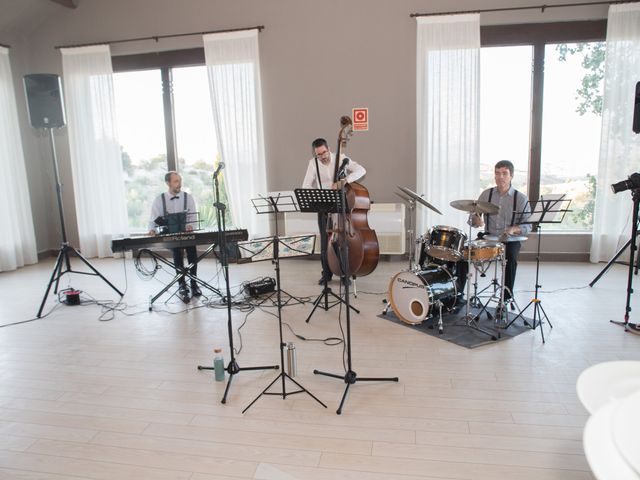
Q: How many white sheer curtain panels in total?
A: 5